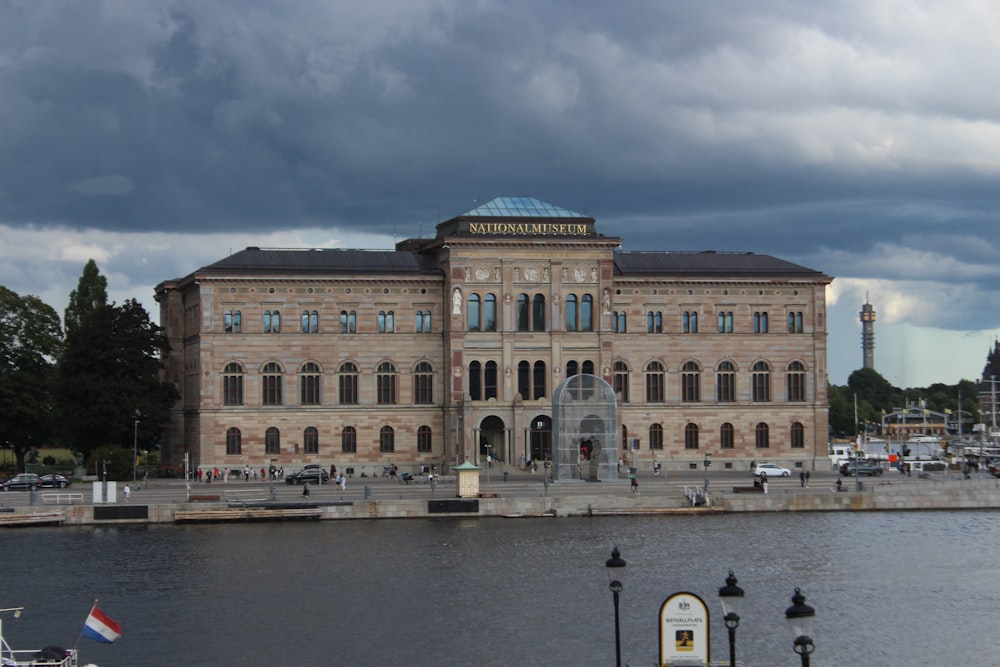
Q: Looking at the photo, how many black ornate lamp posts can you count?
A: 3